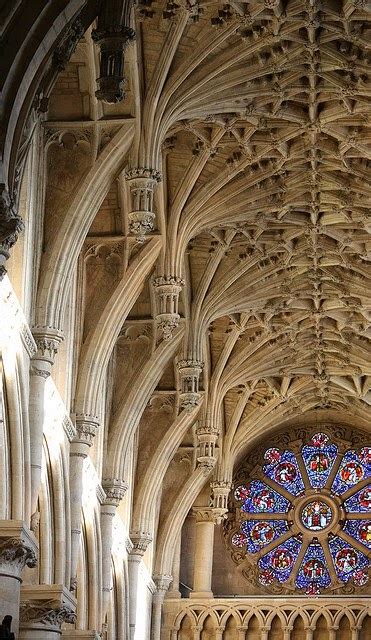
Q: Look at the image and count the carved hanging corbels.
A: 6